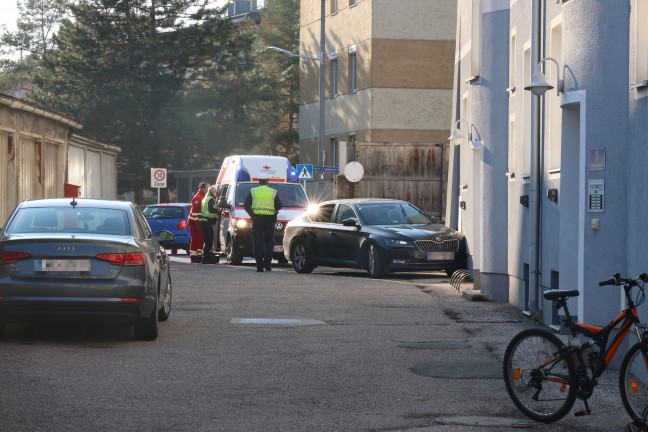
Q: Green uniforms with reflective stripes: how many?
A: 2